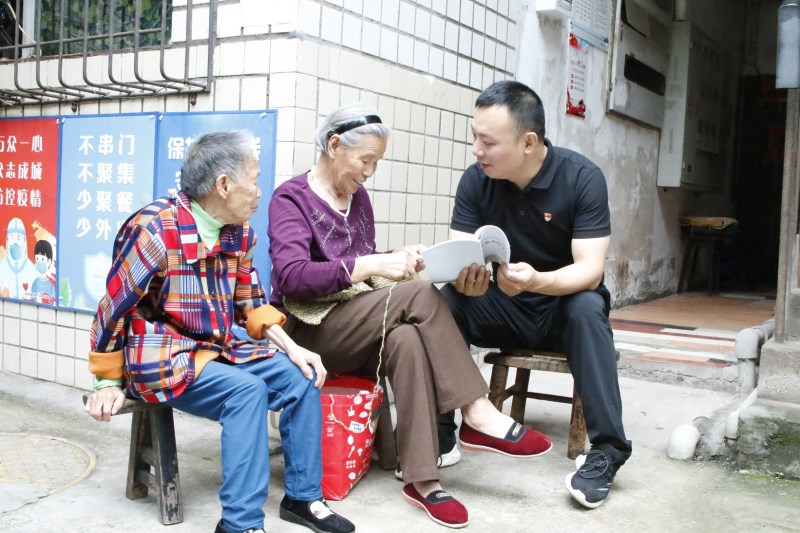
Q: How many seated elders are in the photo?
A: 2